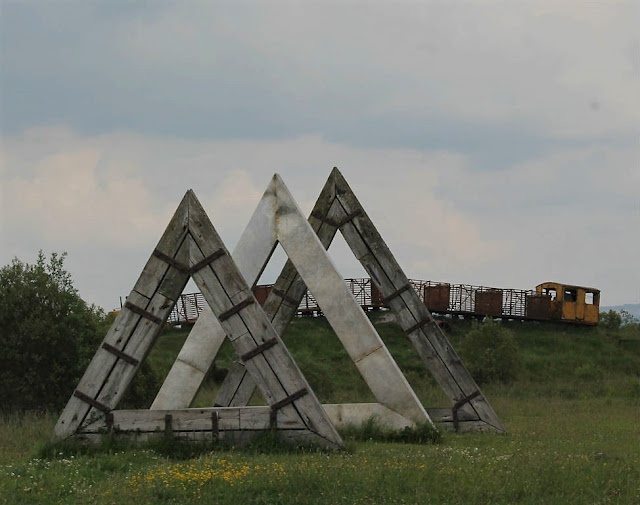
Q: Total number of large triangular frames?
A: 3